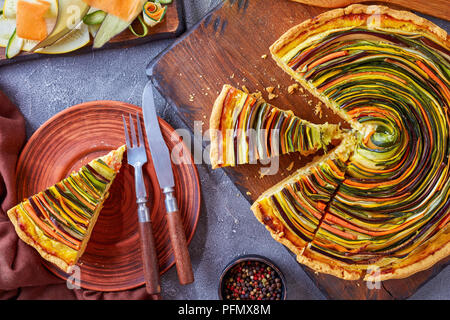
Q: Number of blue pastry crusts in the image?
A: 0